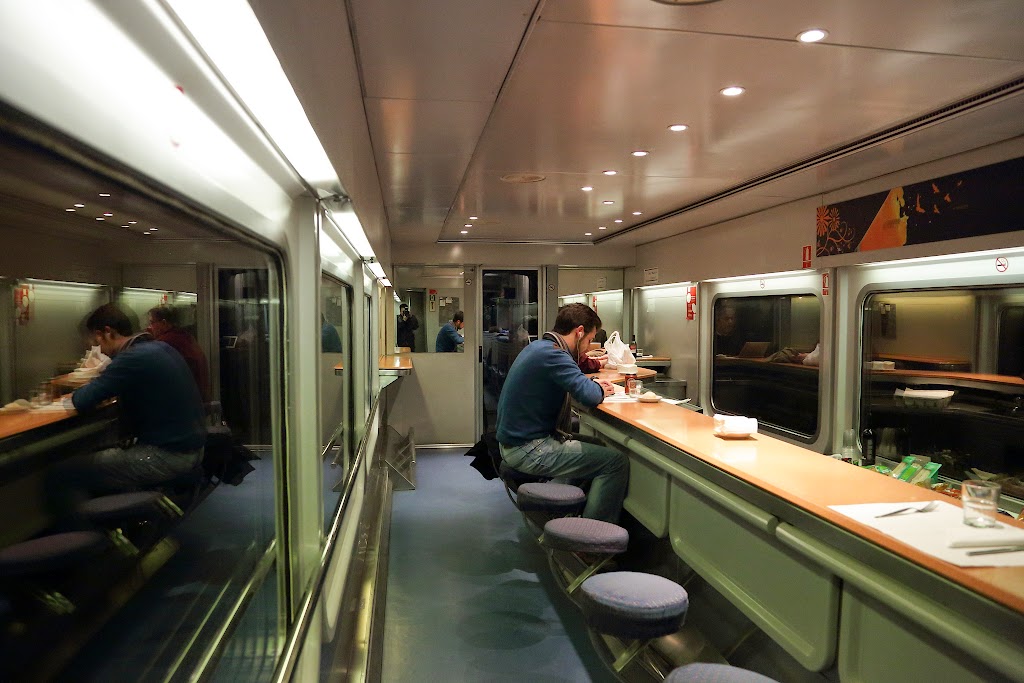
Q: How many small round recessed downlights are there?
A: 14